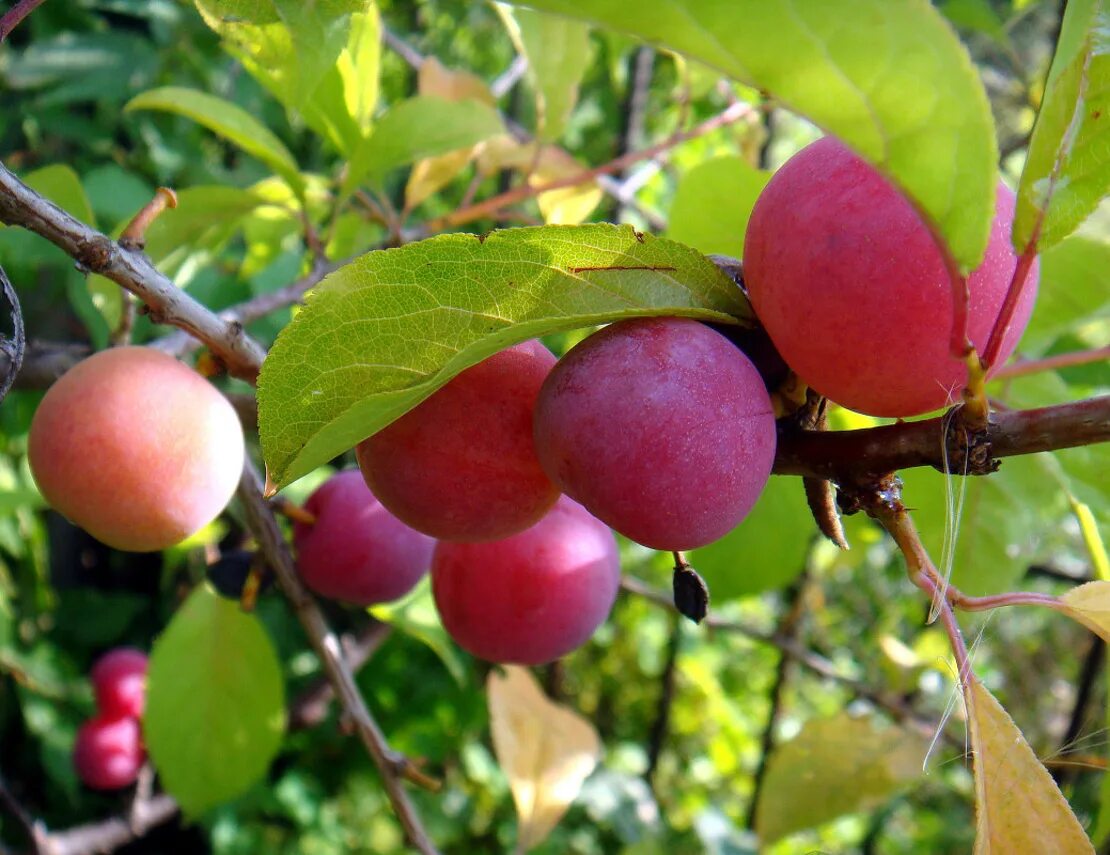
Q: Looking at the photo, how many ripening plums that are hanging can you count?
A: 8